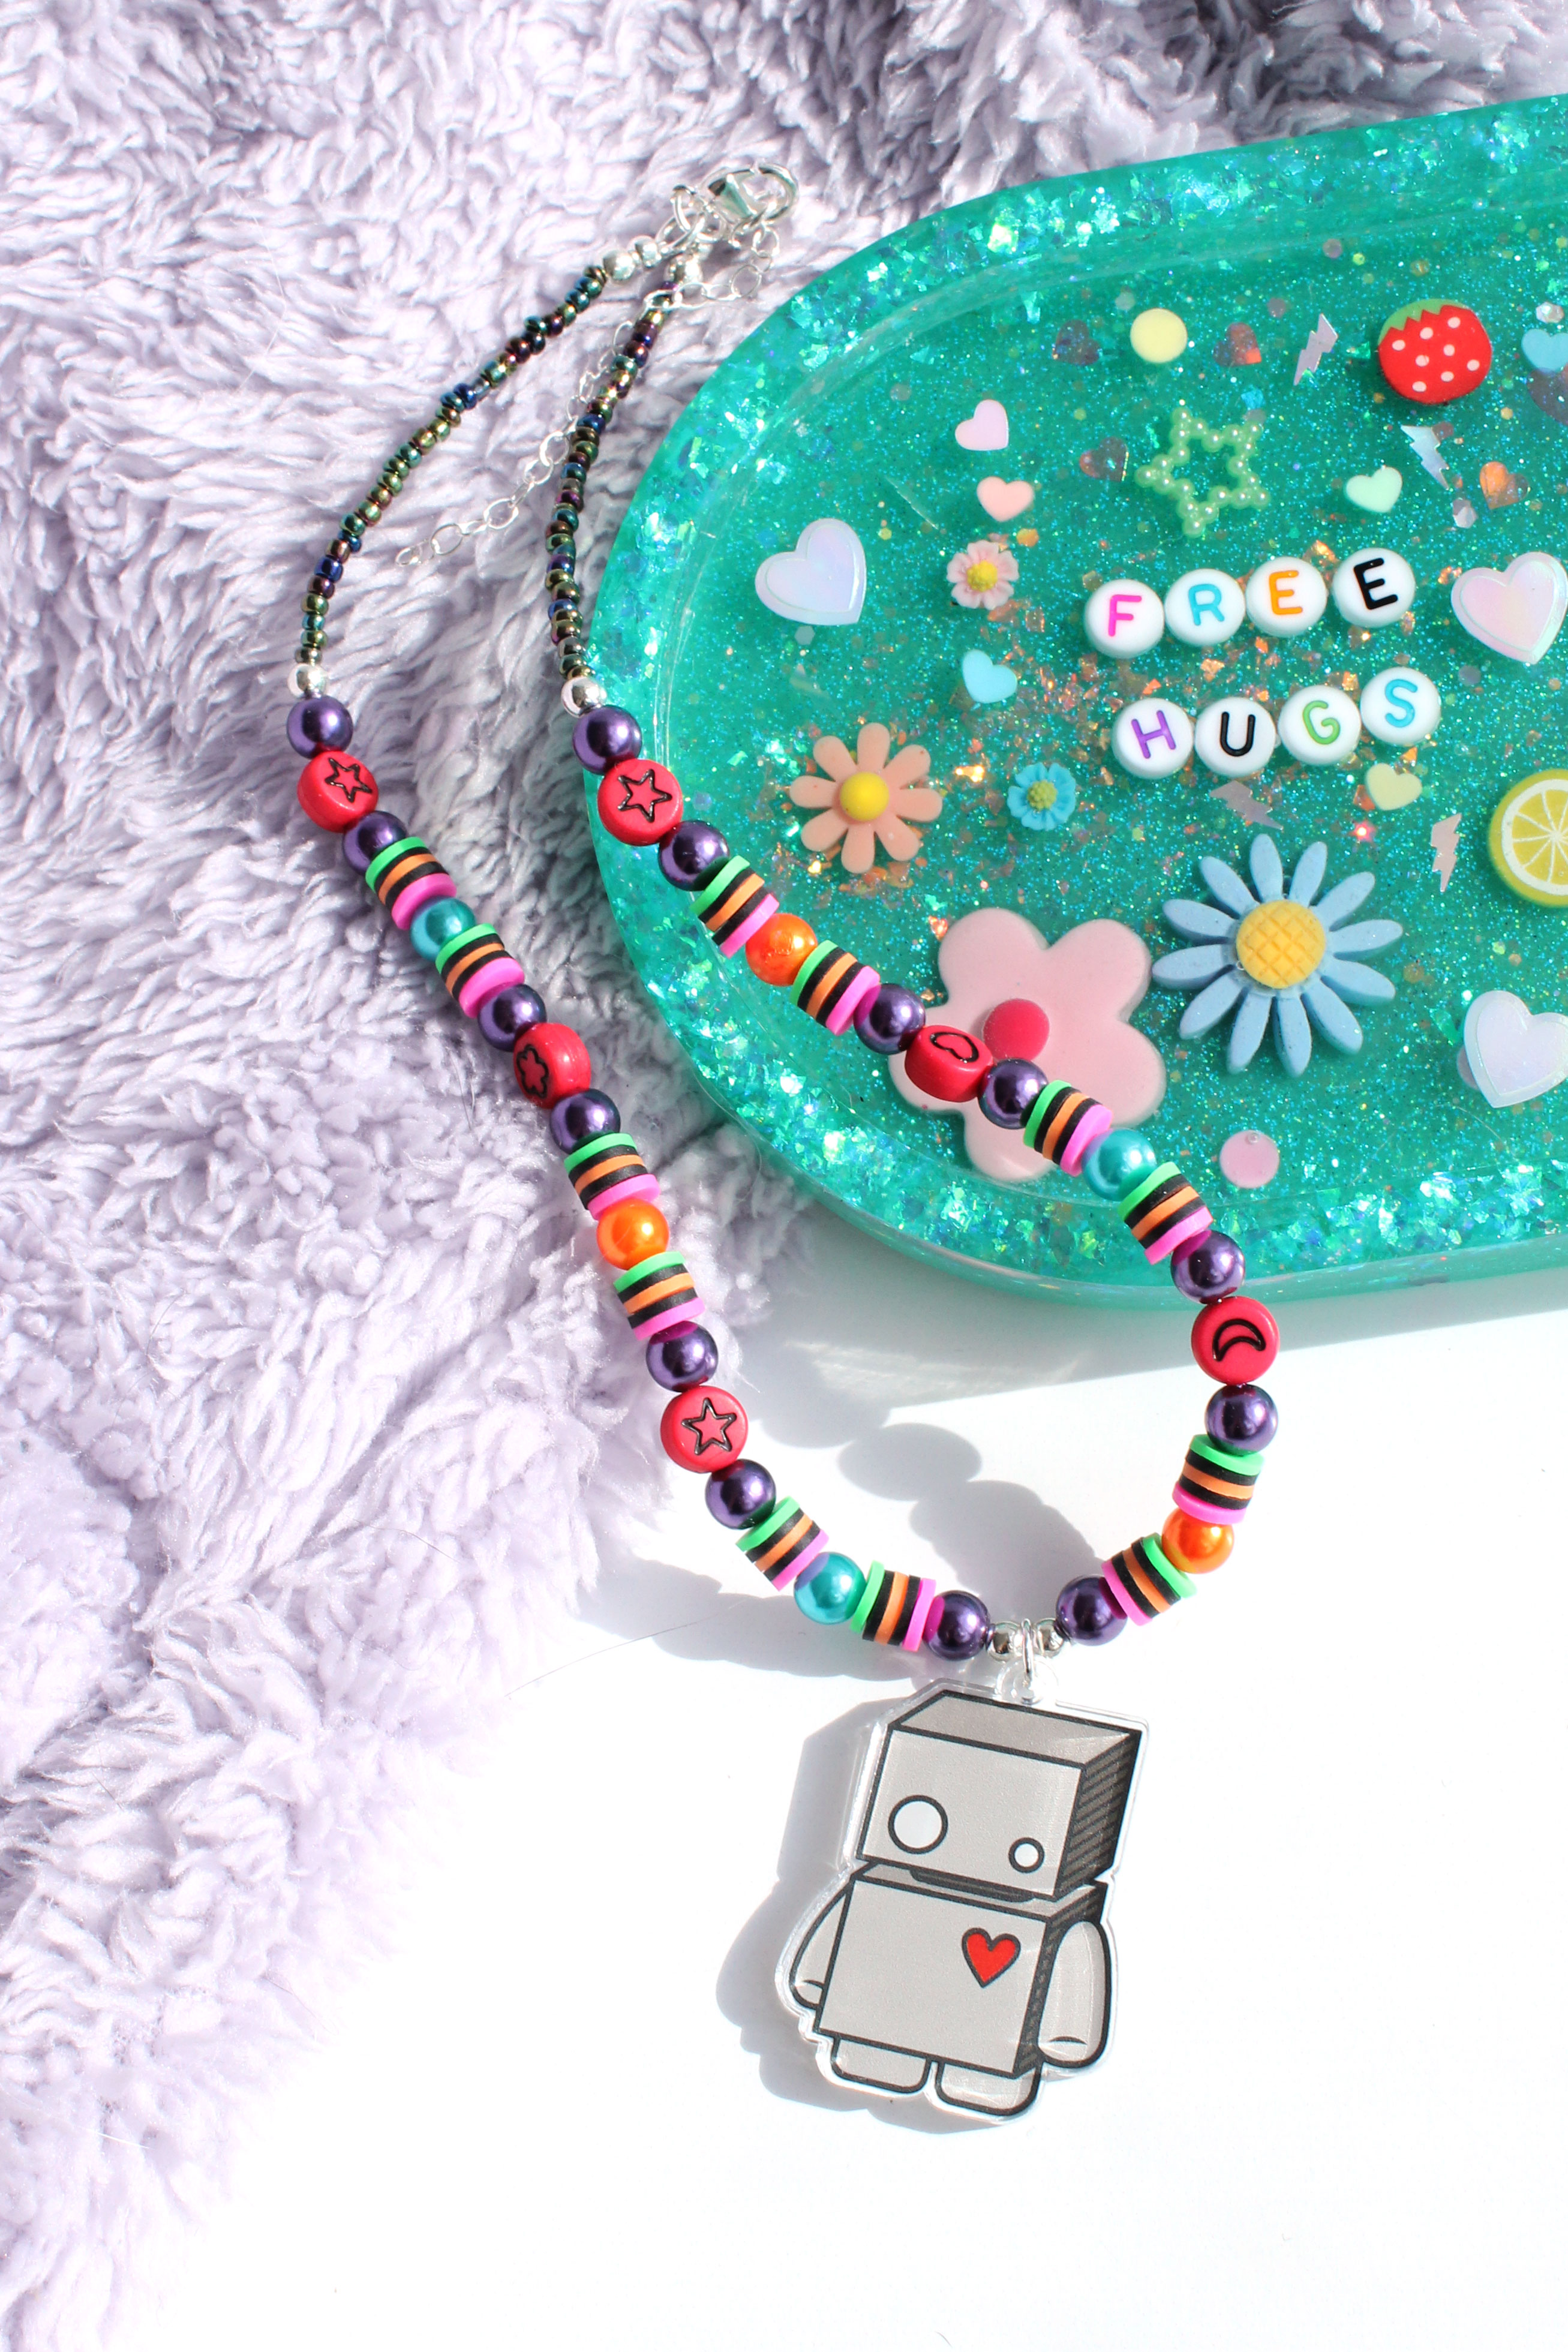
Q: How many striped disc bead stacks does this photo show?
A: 12